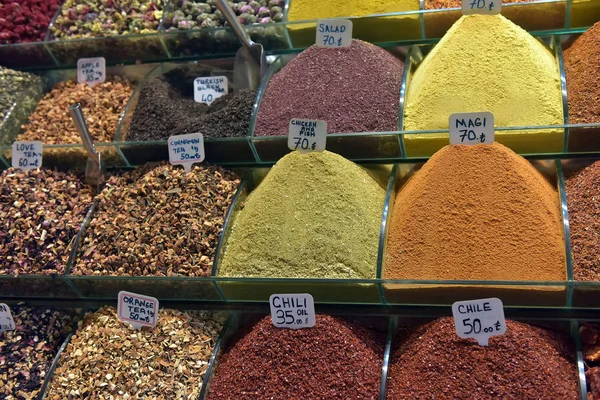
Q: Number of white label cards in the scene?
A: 12